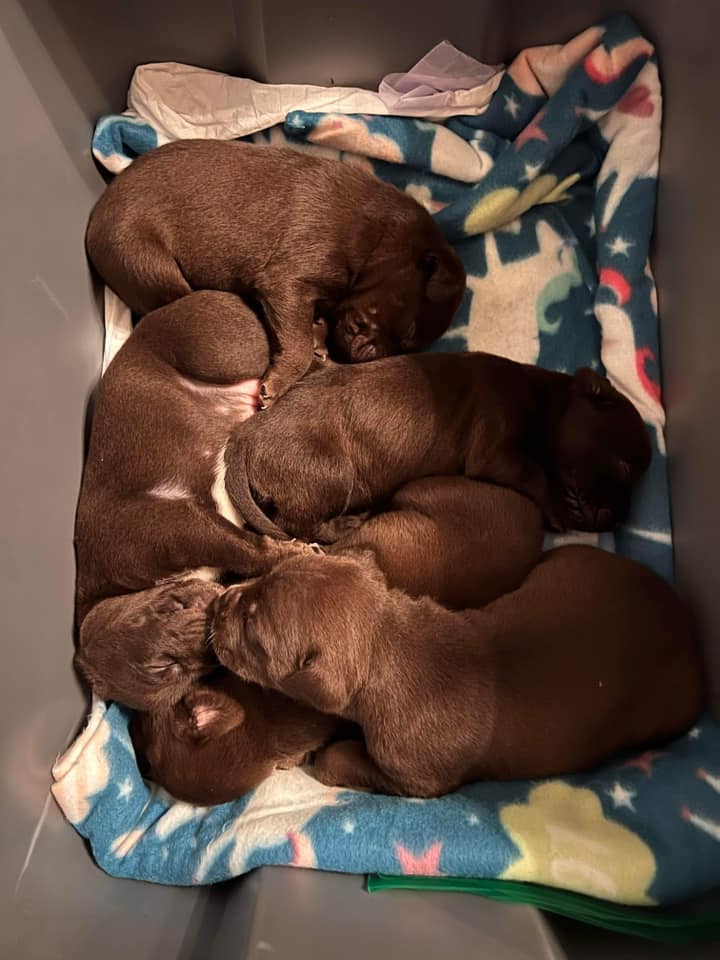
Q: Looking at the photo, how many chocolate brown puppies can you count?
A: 5